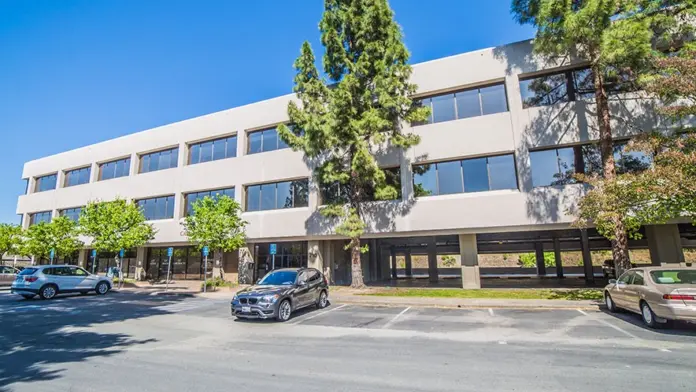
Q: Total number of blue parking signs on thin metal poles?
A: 6